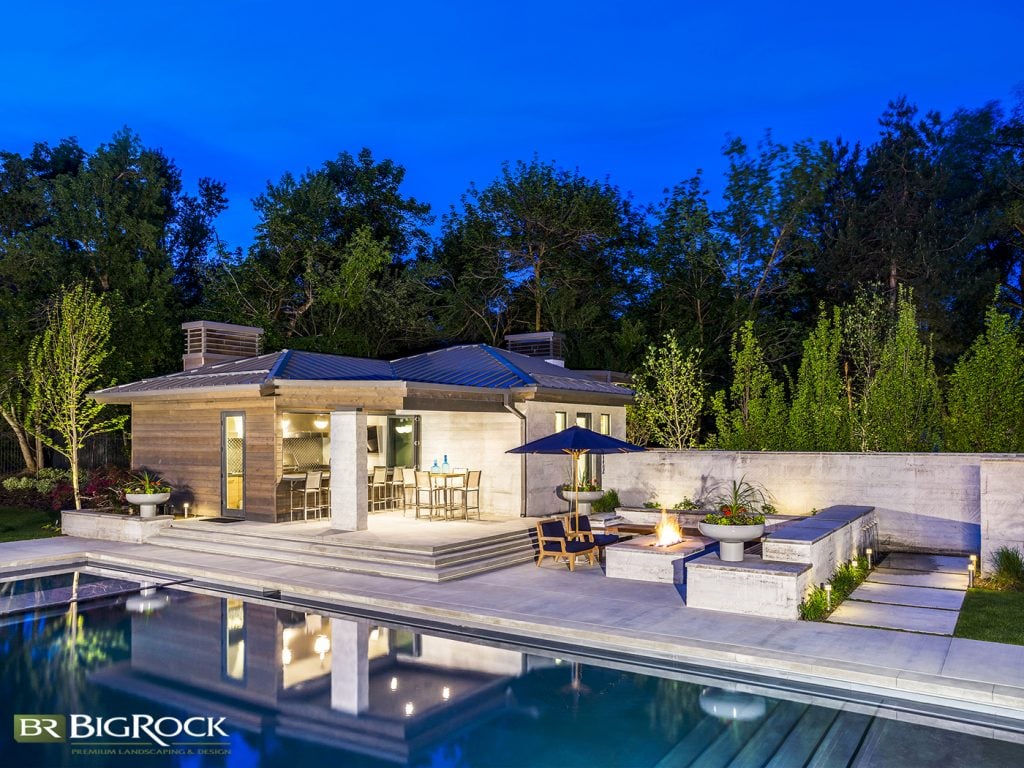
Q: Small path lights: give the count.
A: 6